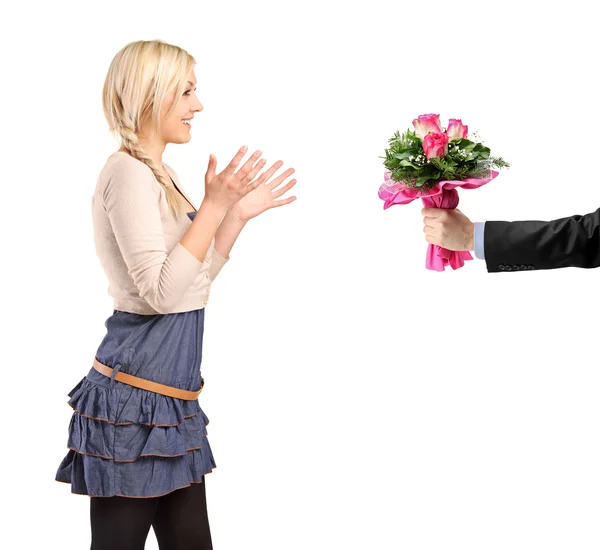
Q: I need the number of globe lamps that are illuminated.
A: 0